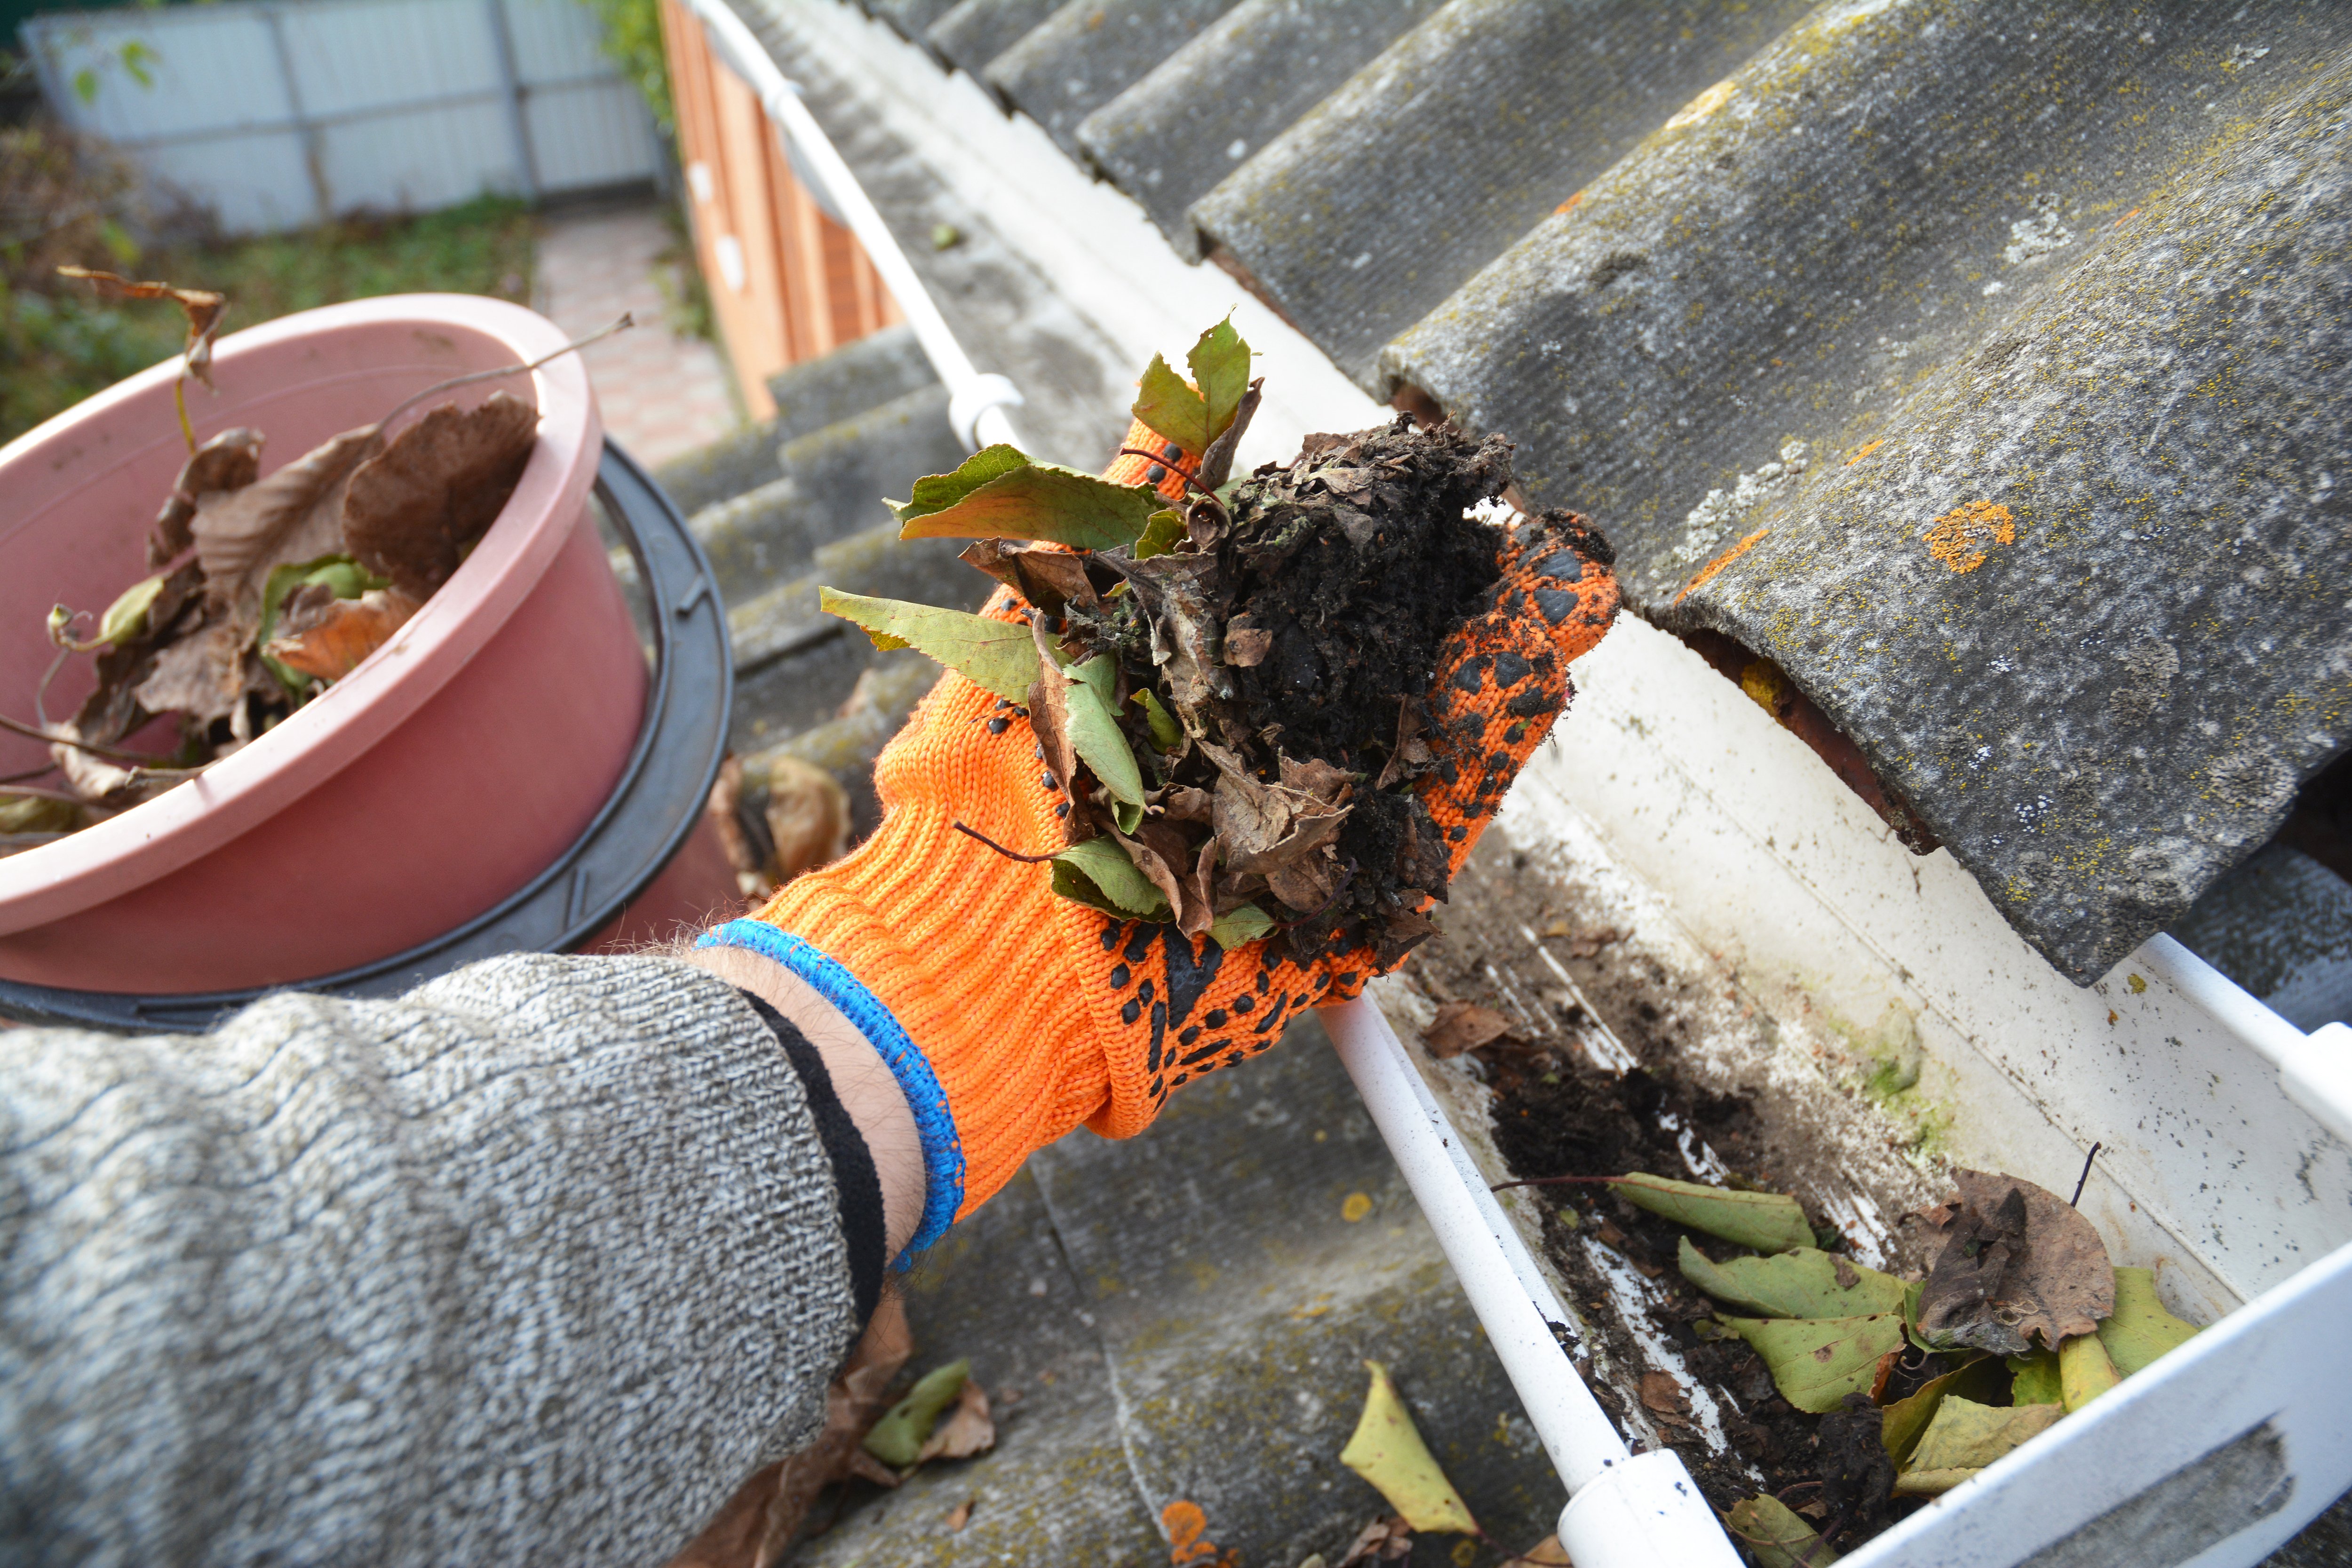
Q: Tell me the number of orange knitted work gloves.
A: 1